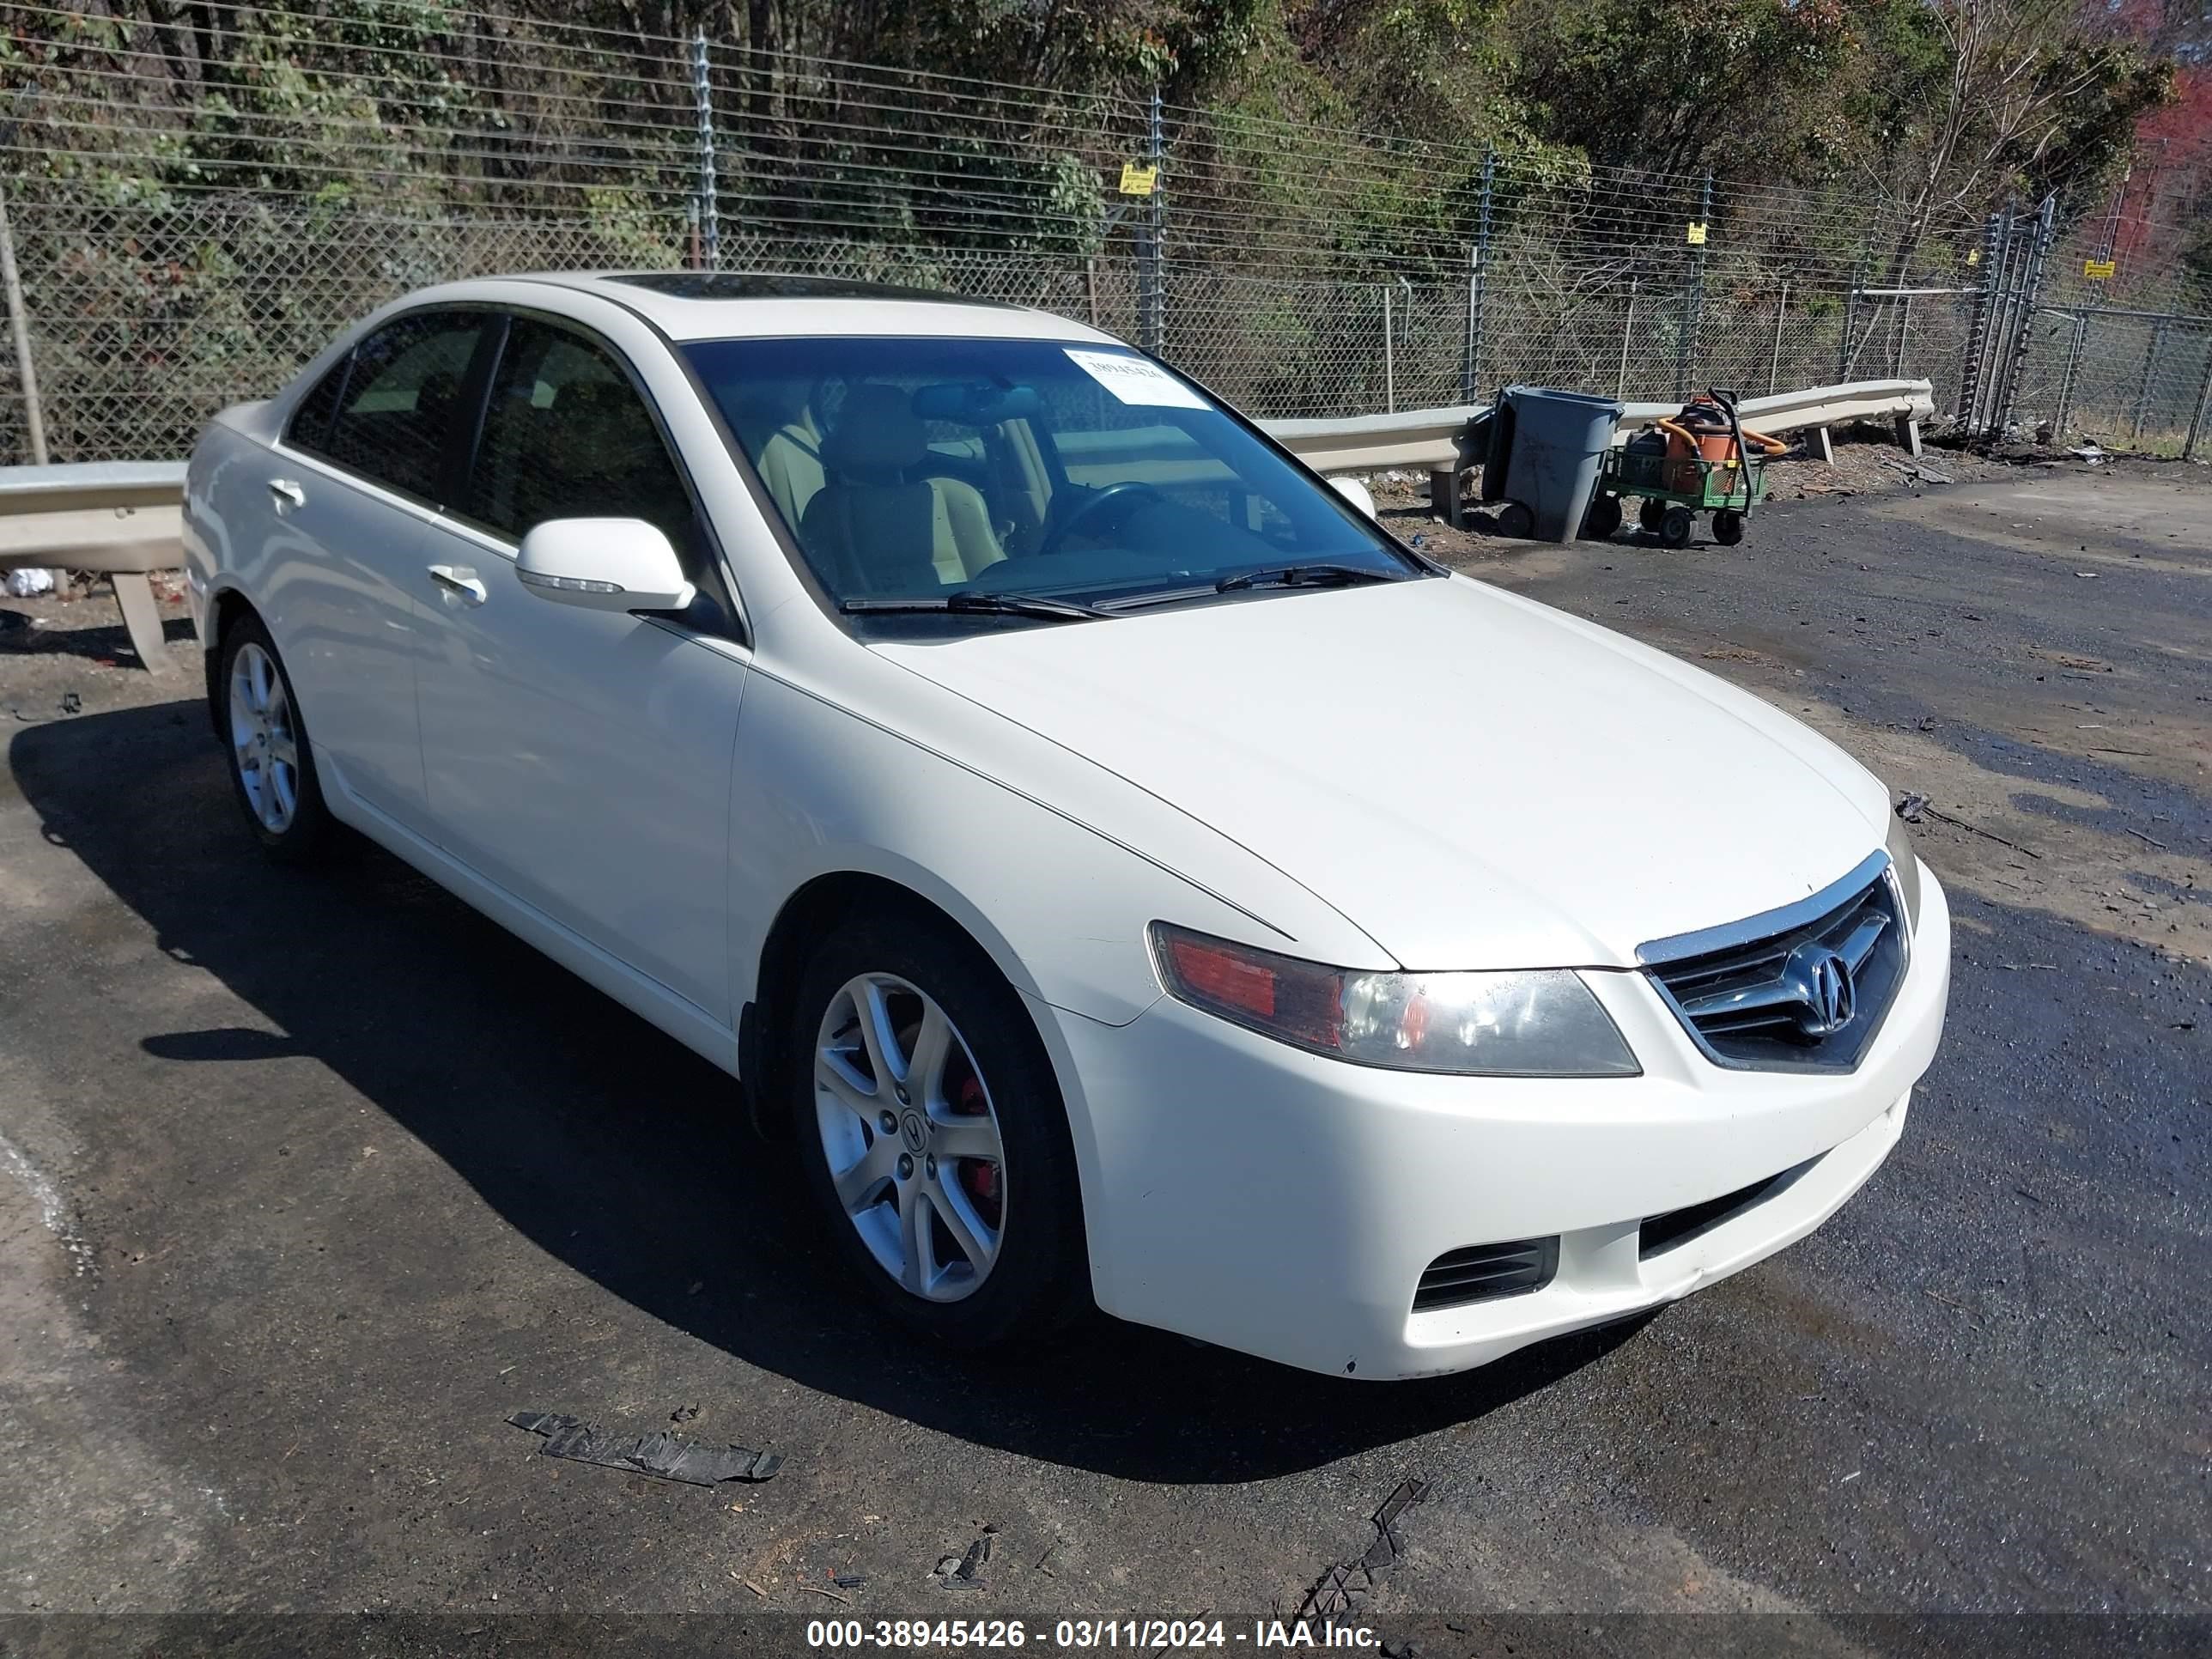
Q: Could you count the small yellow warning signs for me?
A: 4